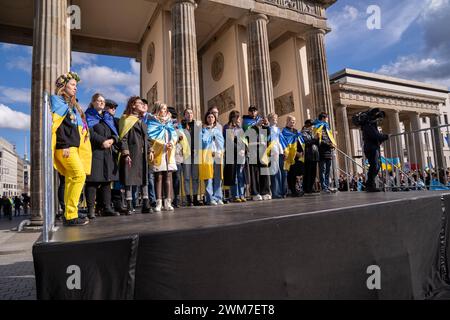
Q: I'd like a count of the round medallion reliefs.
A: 3